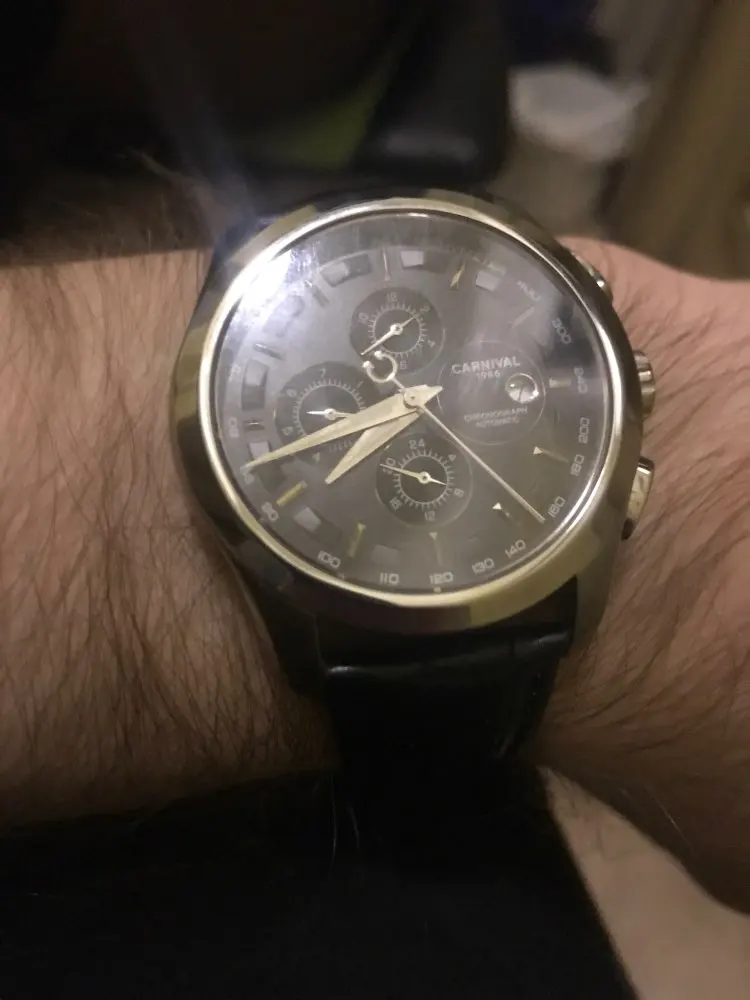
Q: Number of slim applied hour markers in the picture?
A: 12